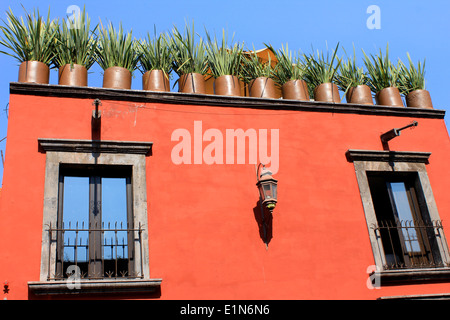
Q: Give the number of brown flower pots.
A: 12